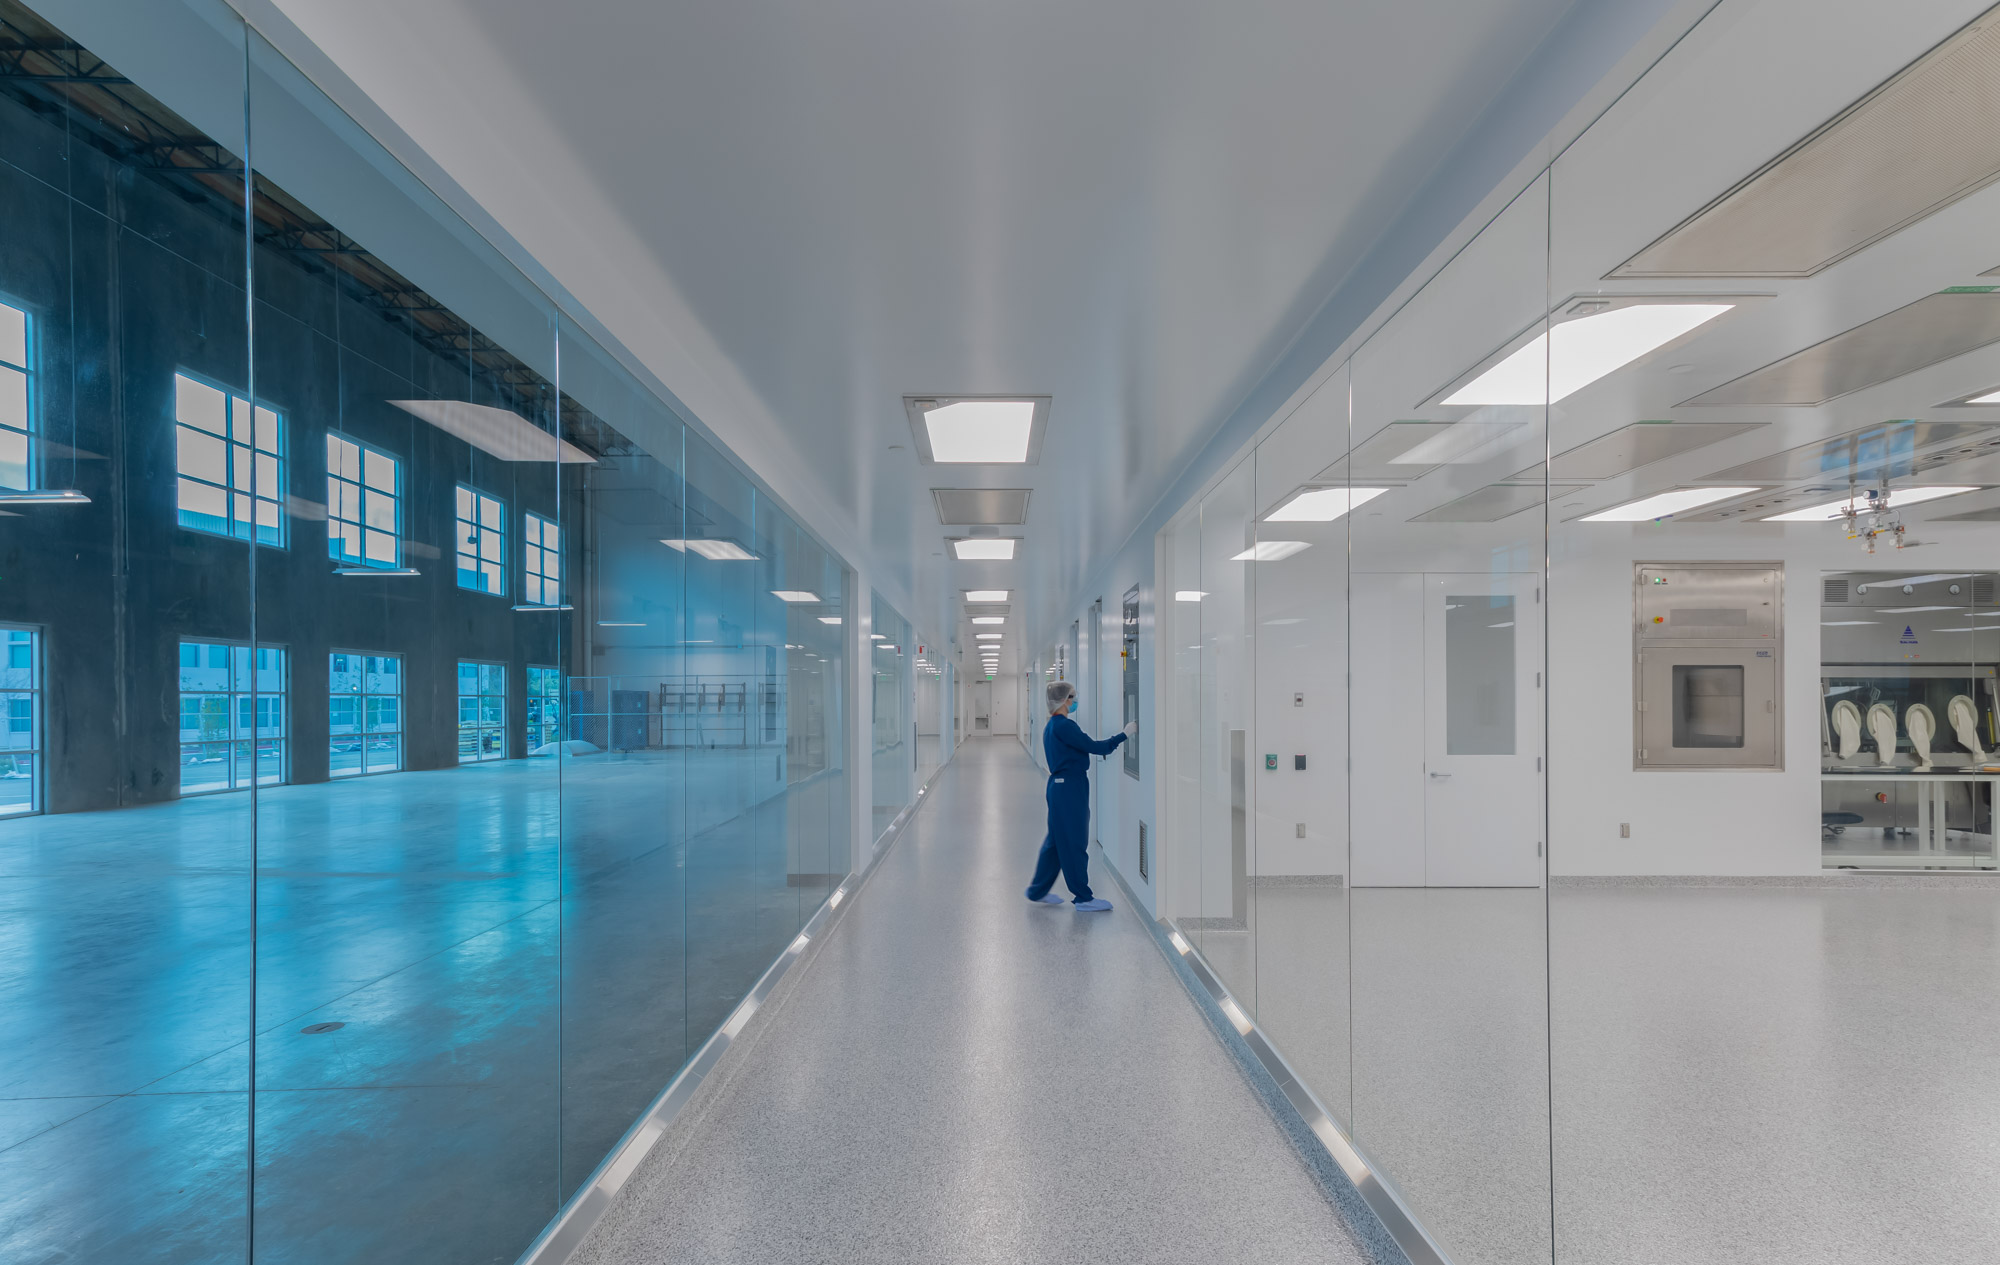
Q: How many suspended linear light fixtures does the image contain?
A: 5